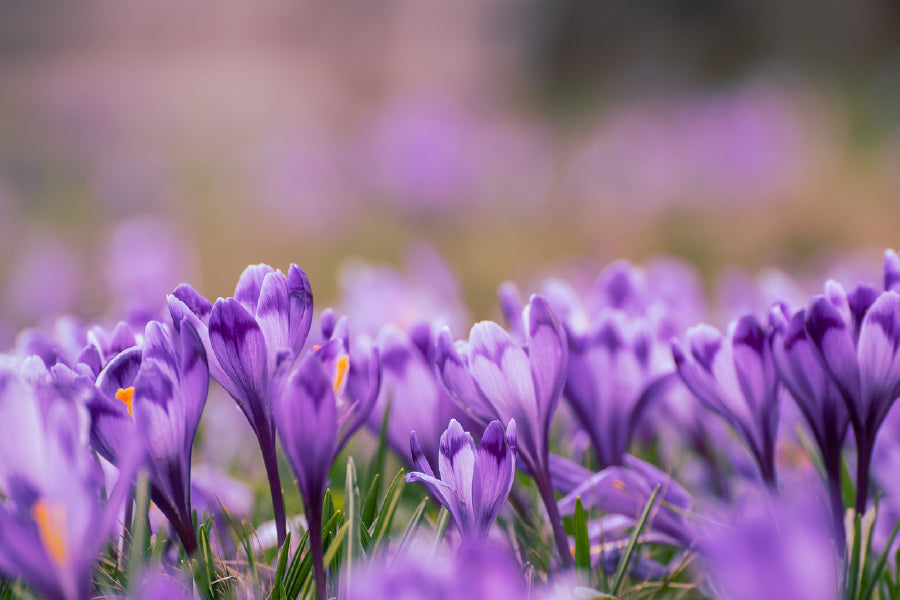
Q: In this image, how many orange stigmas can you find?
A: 3